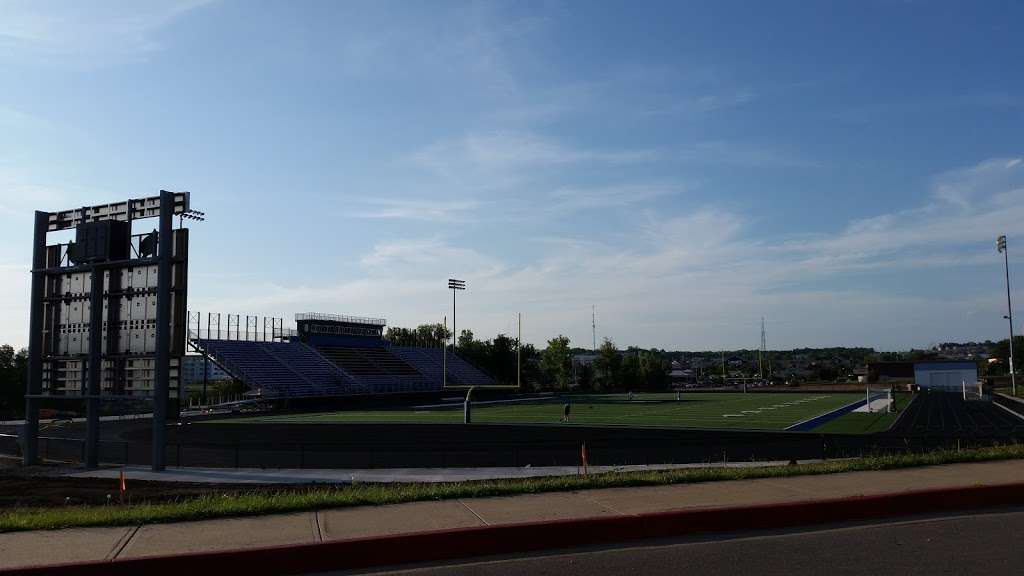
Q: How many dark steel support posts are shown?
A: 3